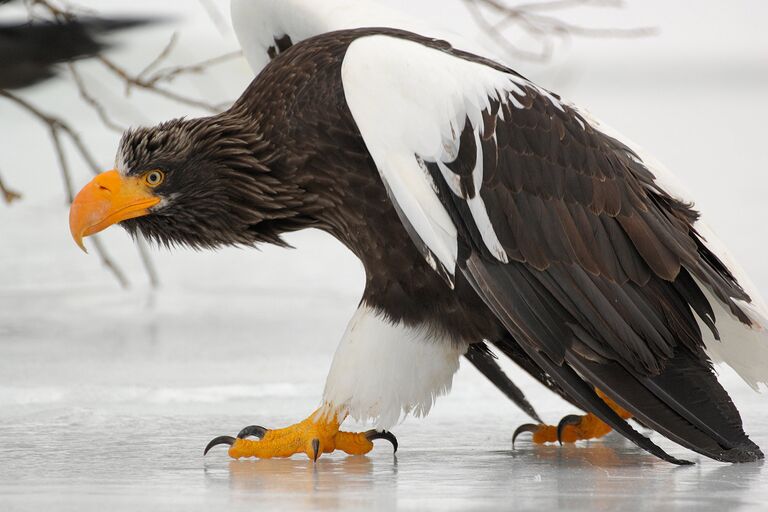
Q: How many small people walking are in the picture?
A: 0